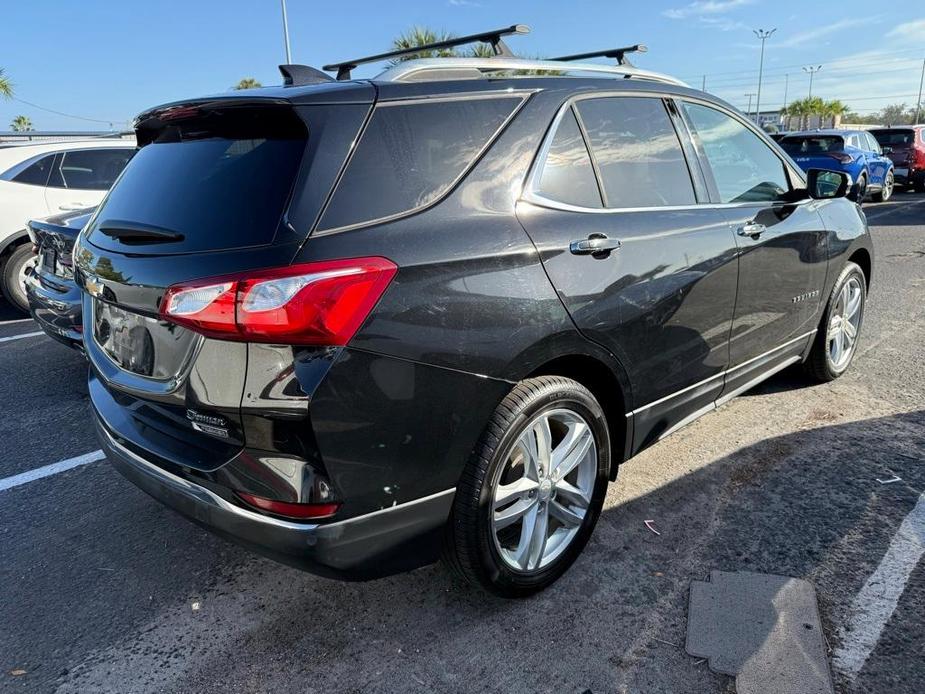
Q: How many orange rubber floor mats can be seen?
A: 0